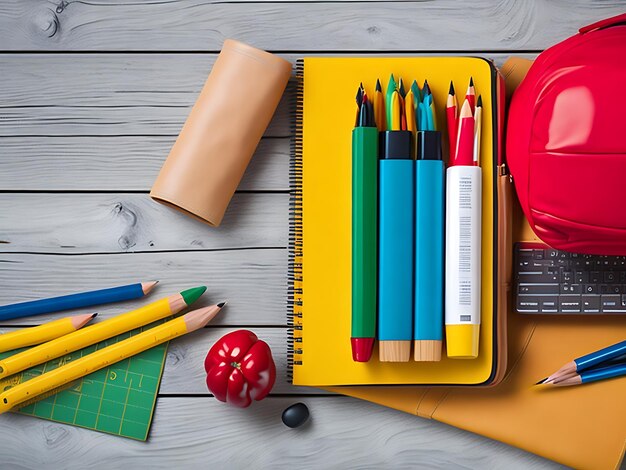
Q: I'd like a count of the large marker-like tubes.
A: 4